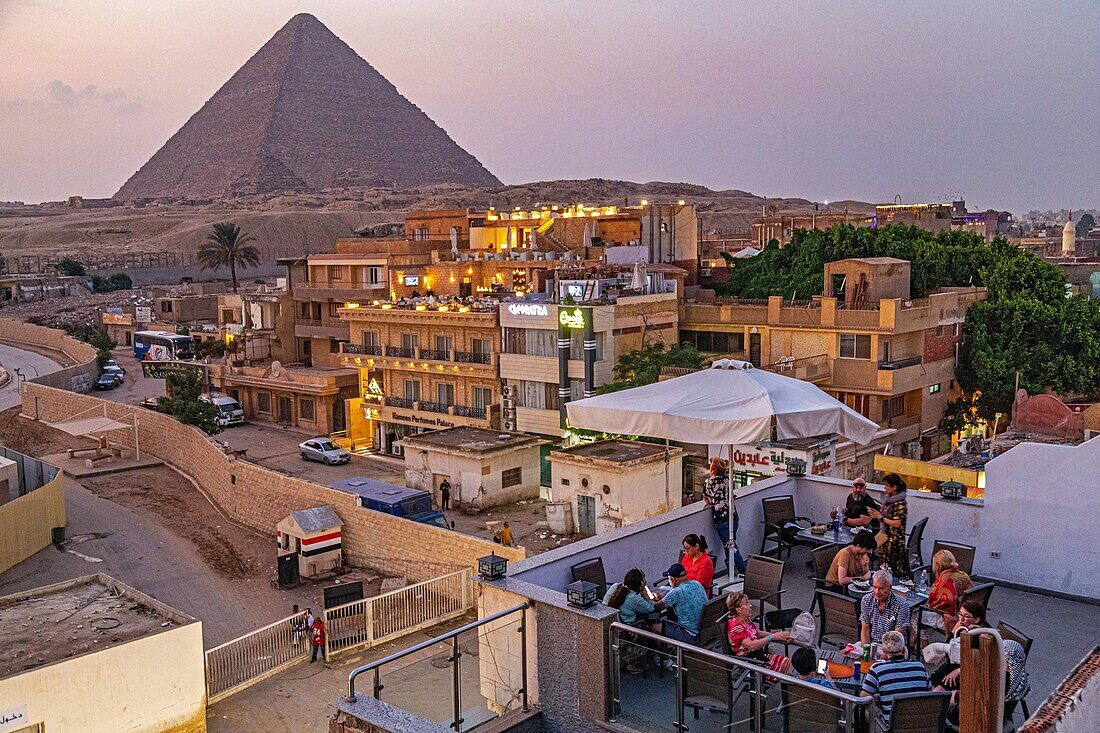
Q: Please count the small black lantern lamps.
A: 4